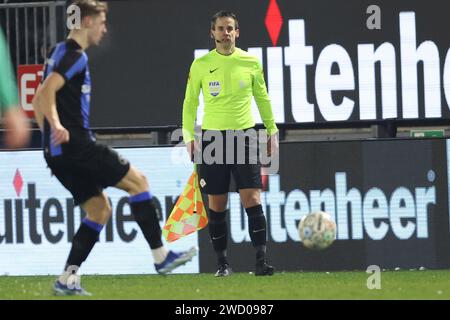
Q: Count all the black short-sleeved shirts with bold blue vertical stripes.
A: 1